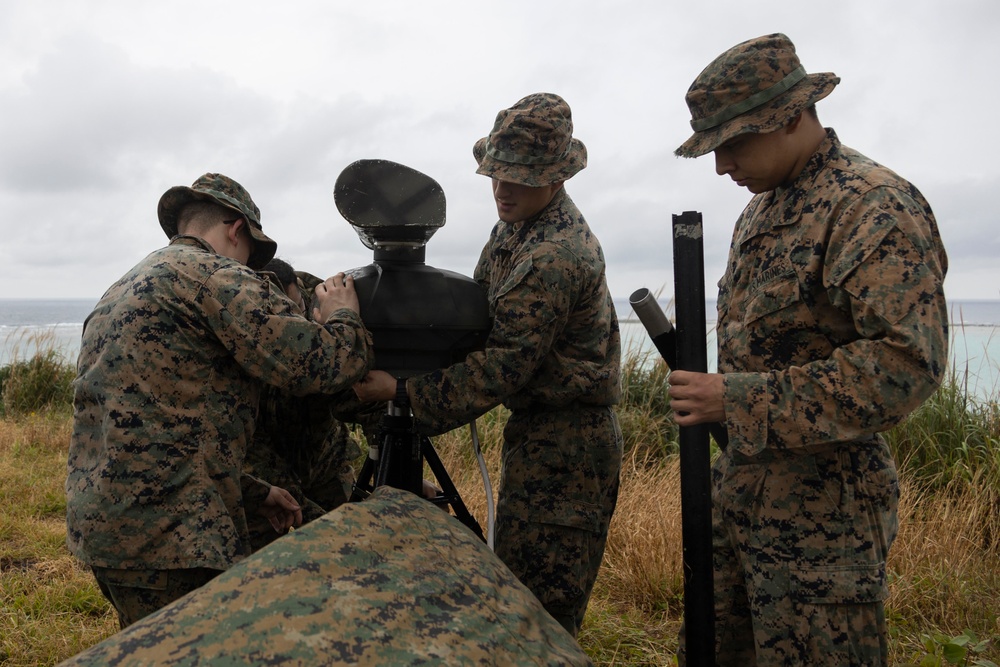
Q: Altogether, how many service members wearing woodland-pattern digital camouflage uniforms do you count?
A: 4